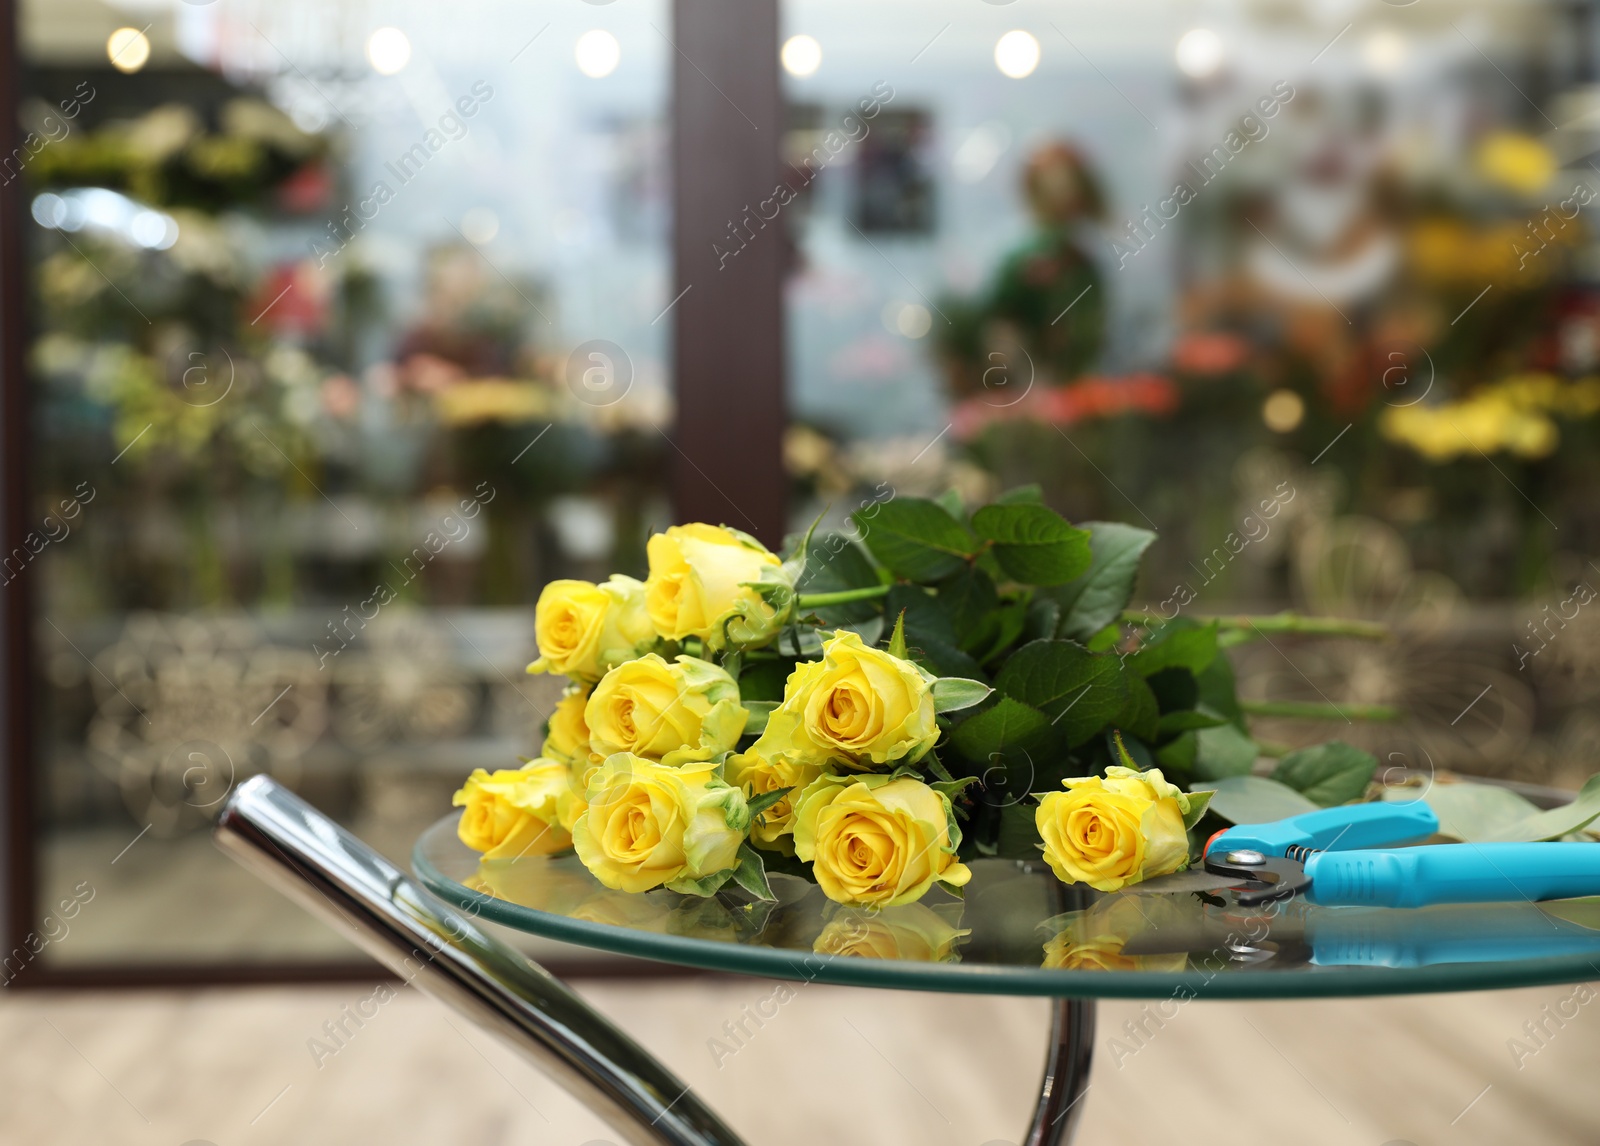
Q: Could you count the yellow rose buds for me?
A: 10